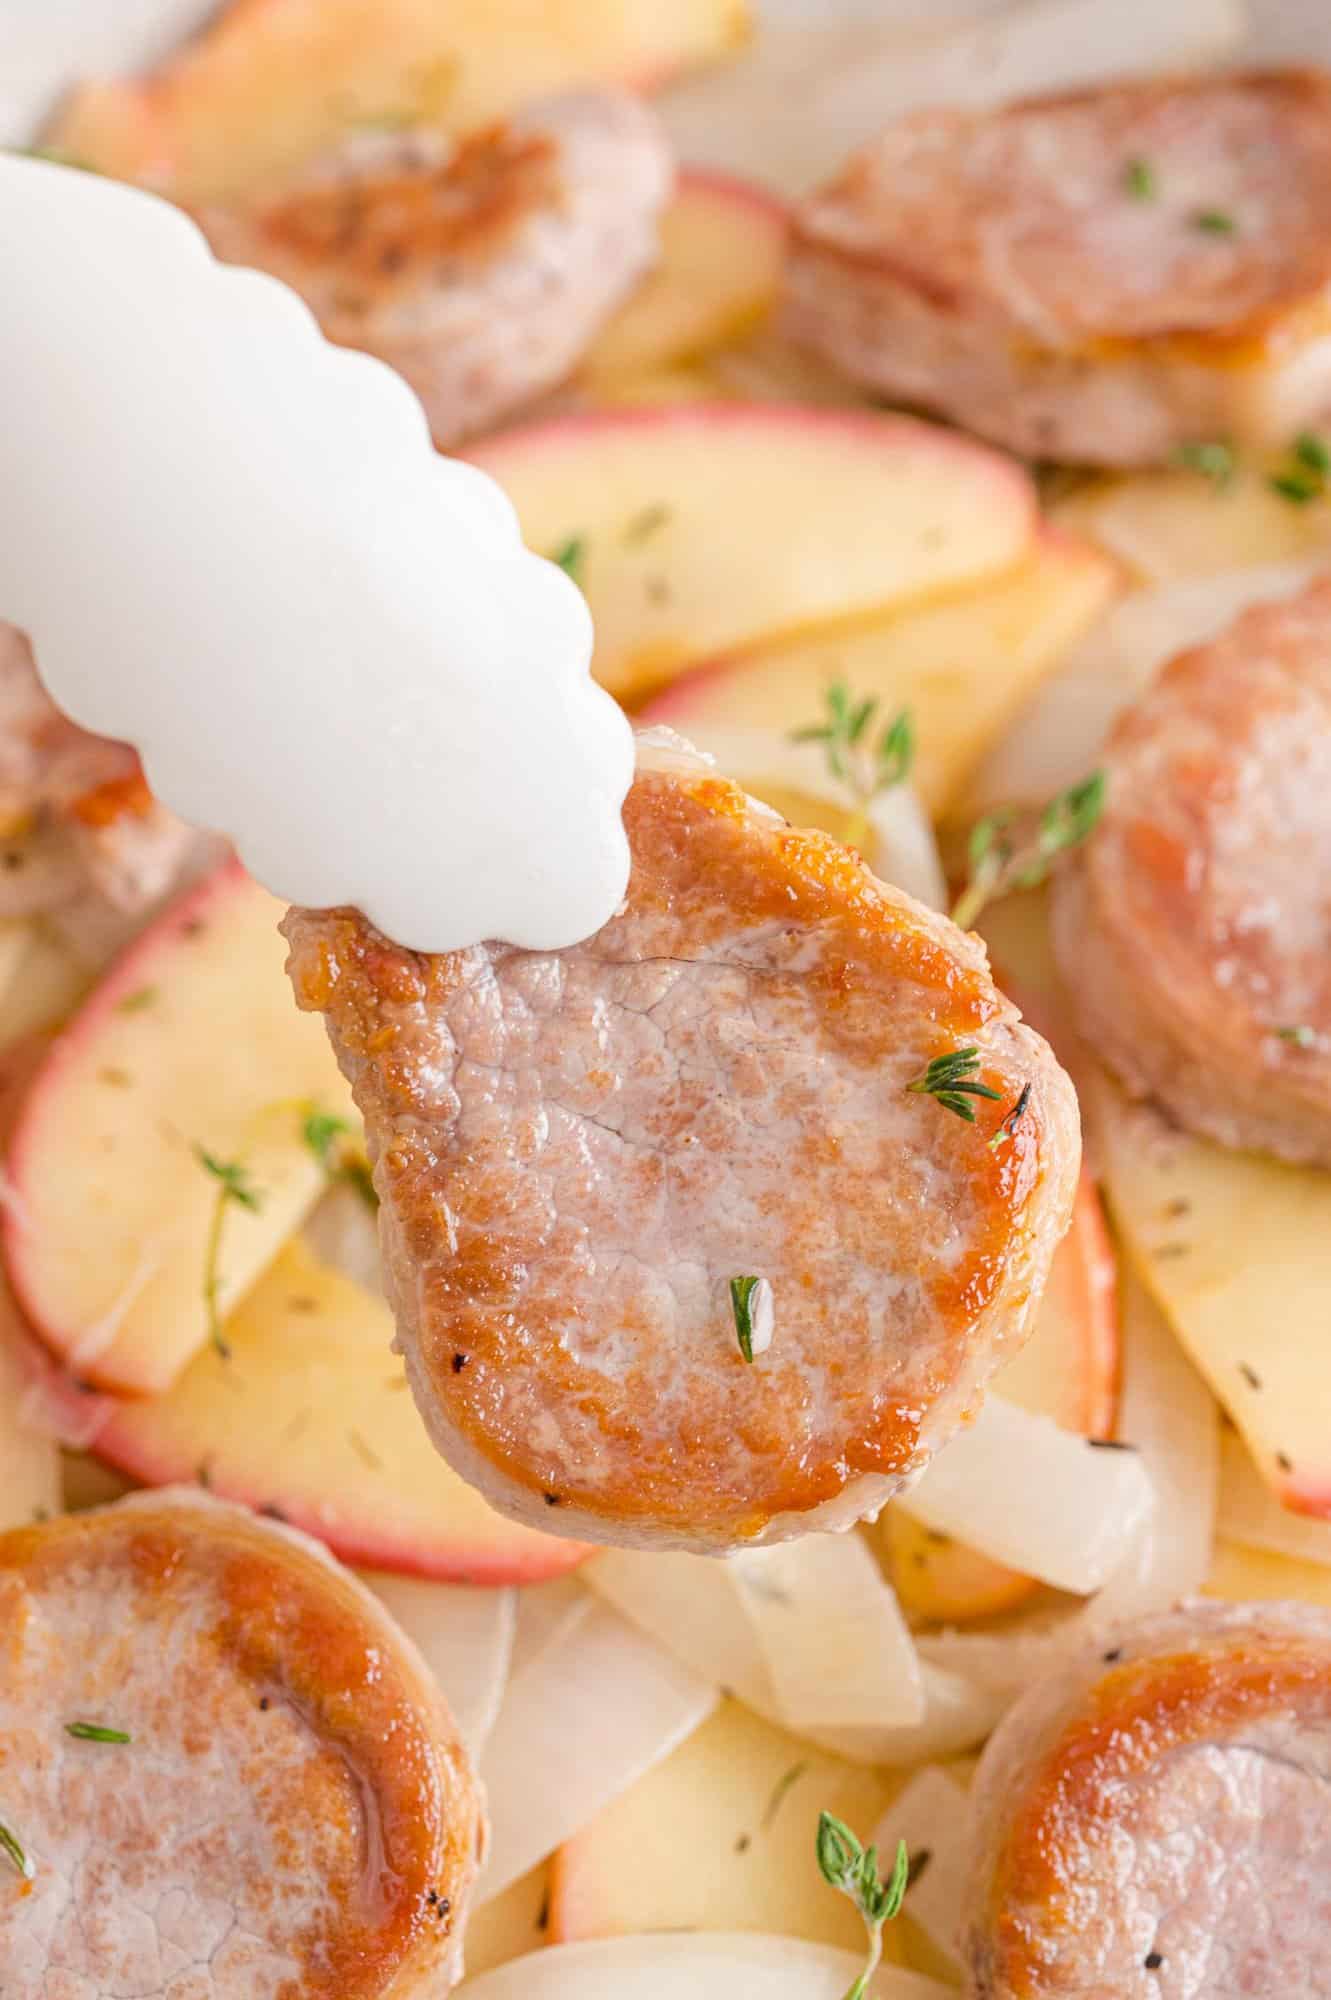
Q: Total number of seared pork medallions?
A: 7